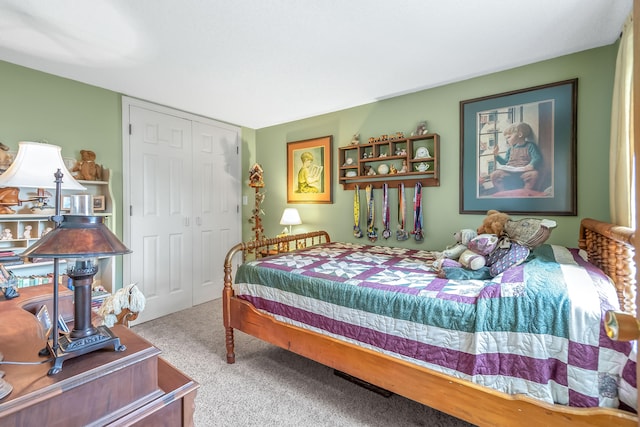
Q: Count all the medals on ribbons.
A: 5